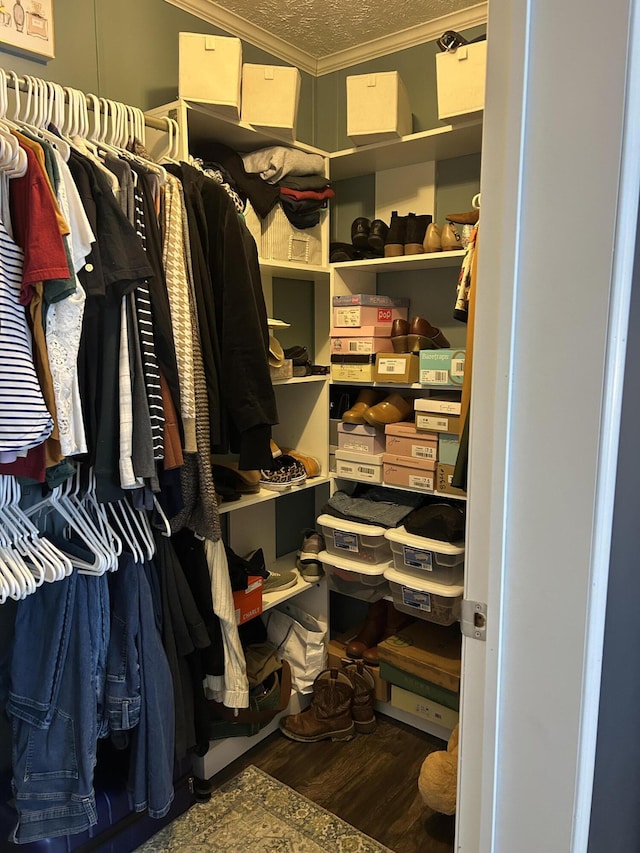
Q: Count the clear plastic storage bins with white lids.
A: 4